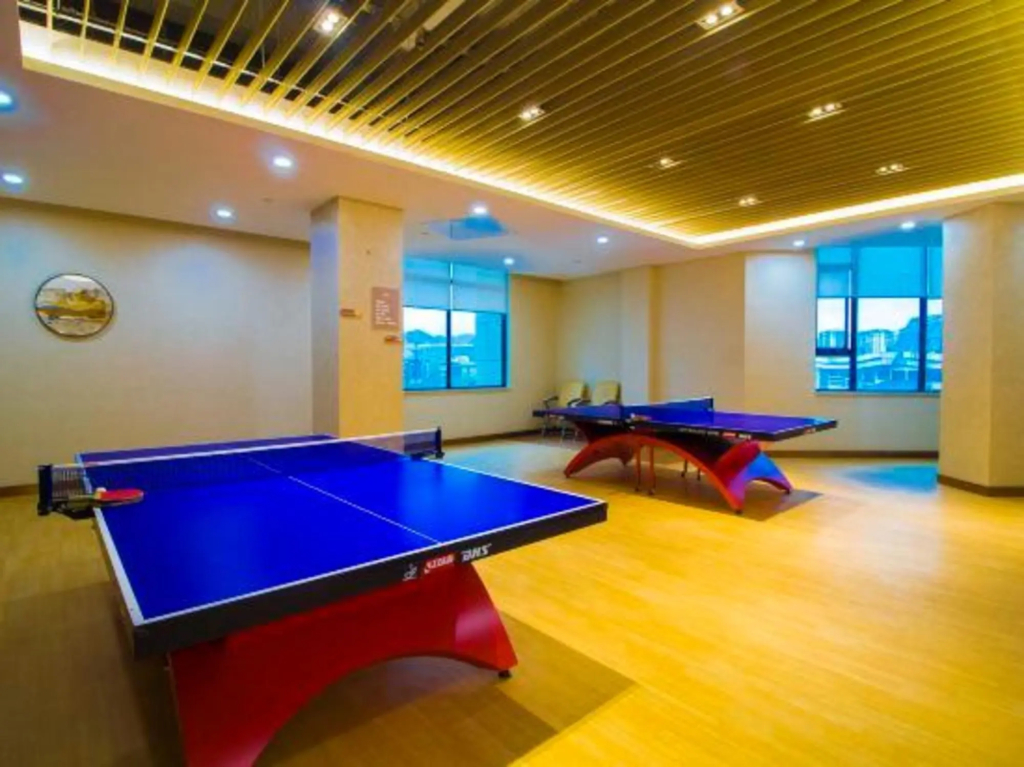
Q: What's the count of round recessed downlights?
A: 9